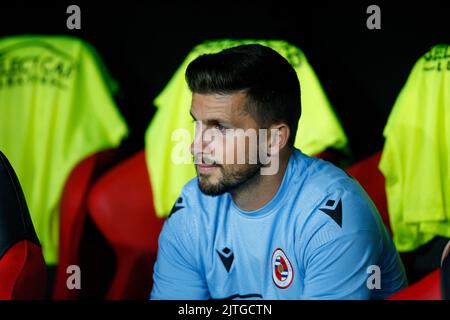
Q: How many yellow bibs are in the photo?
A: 3